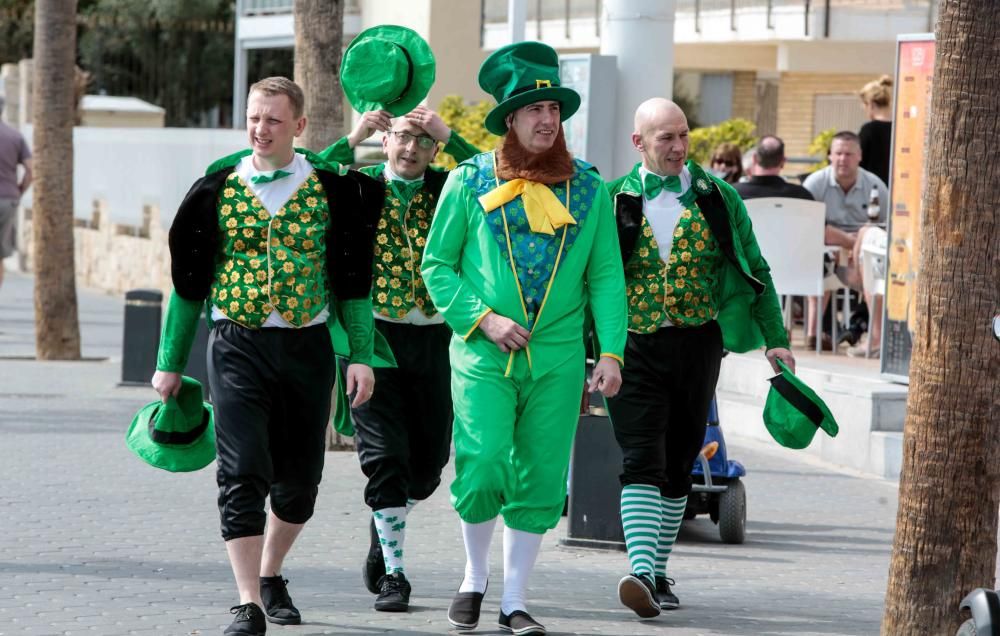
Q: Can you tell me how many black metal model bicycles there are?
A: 0